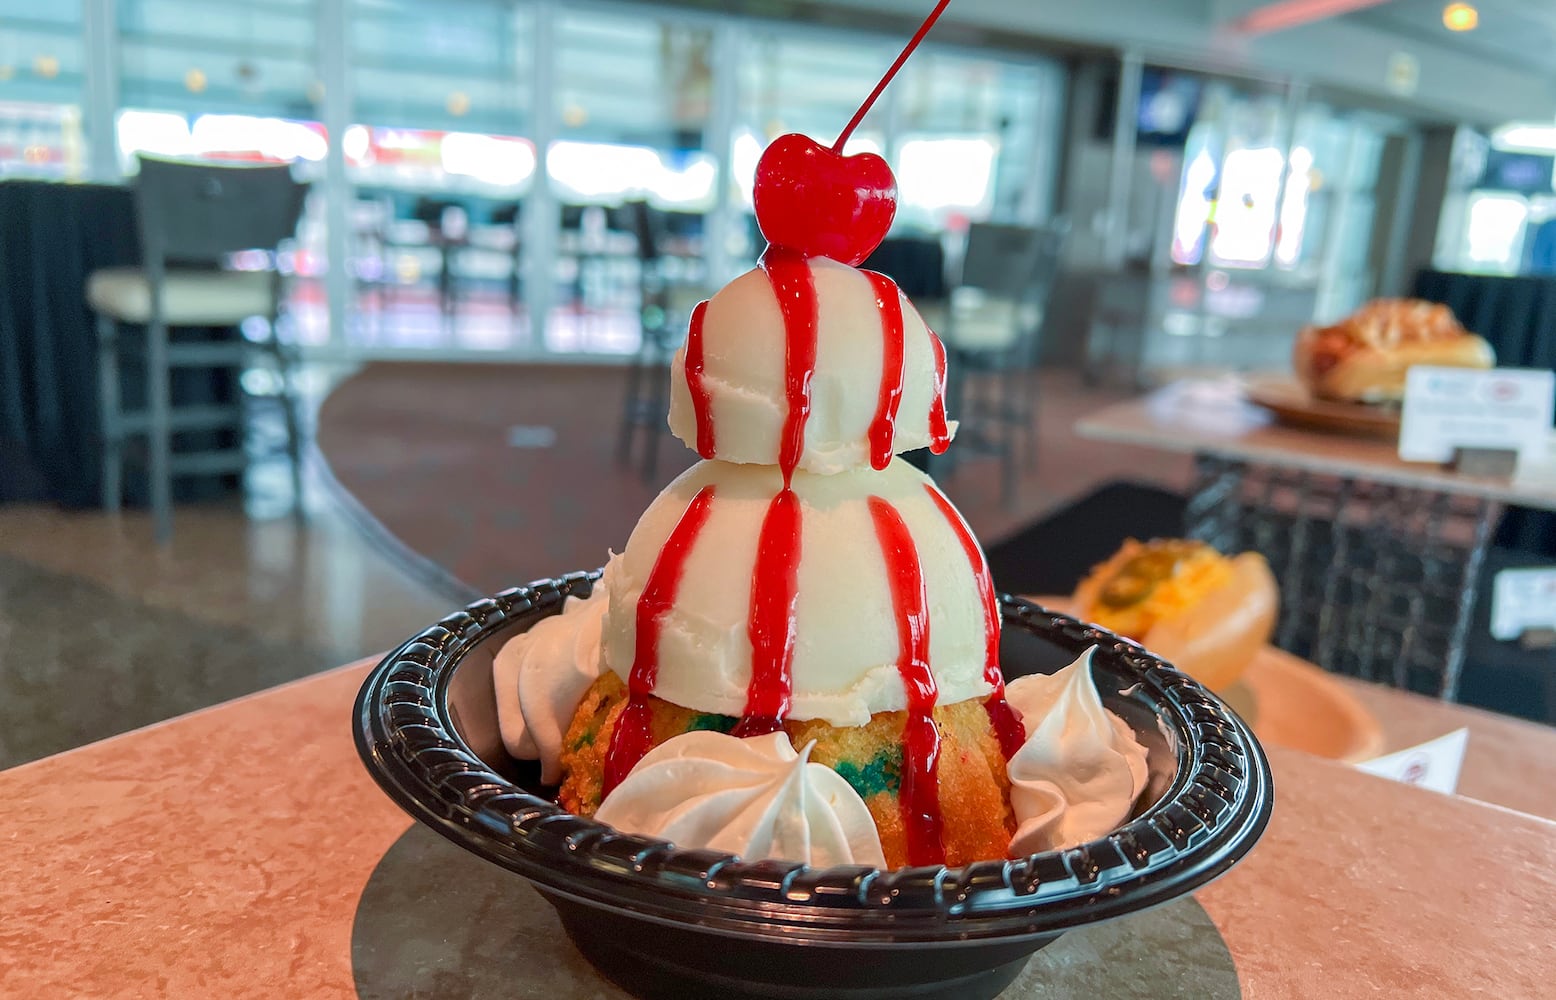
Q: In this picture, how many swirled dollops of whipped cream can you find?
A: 3